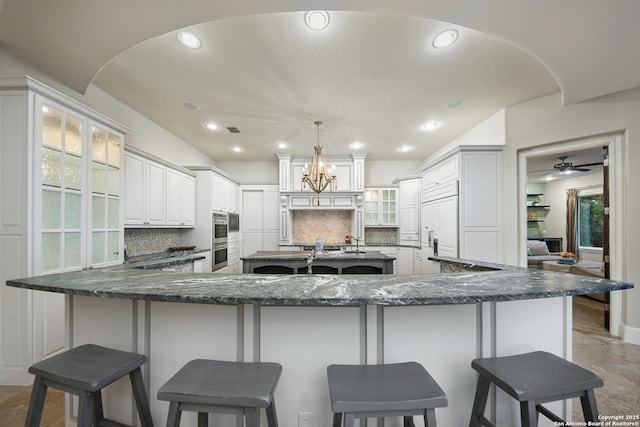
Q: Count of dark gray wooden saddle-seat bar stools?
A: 4